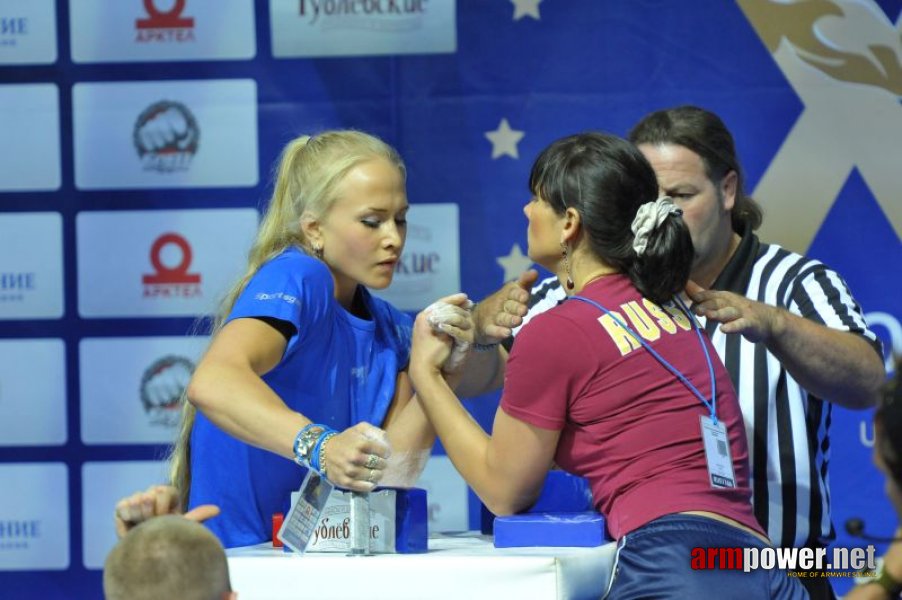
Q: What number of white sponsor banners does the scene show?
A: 13